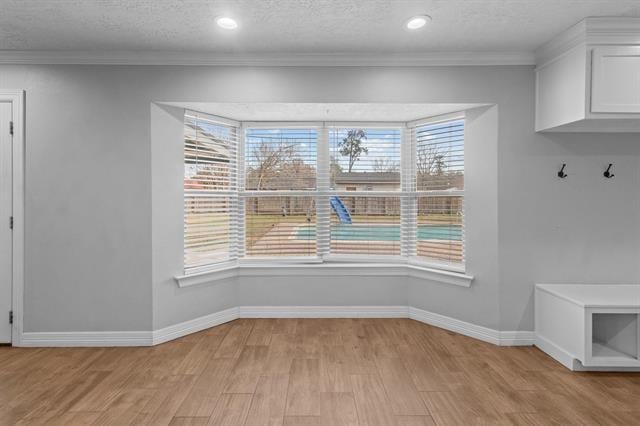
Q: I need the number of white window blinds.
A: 4